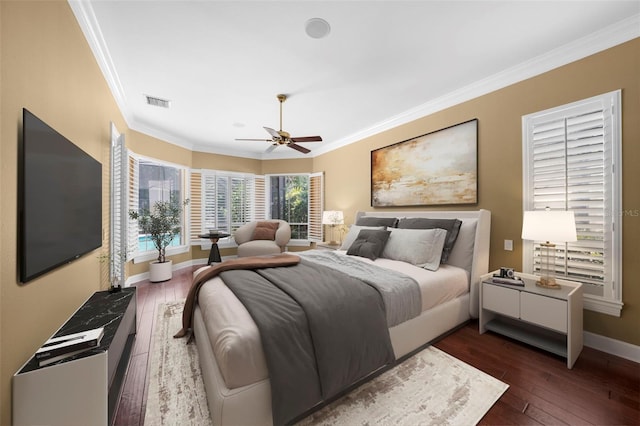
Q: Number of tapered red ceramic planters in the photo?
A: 0